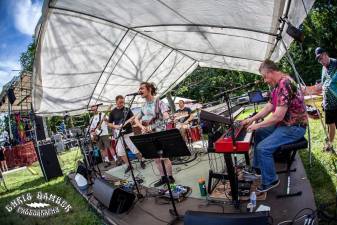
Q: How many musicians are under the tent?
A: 5